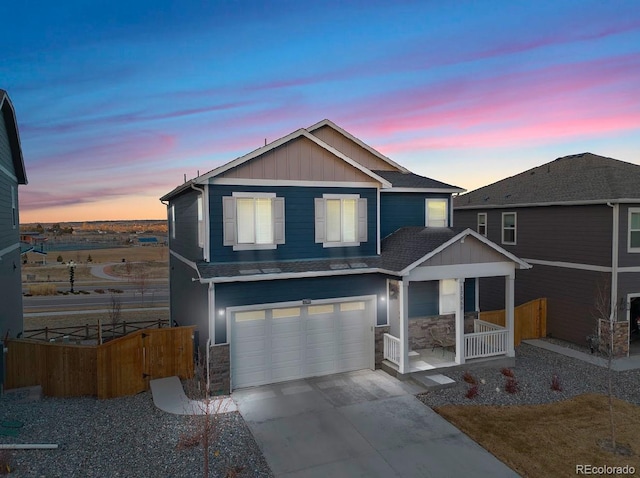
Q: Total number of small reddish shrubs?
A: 5